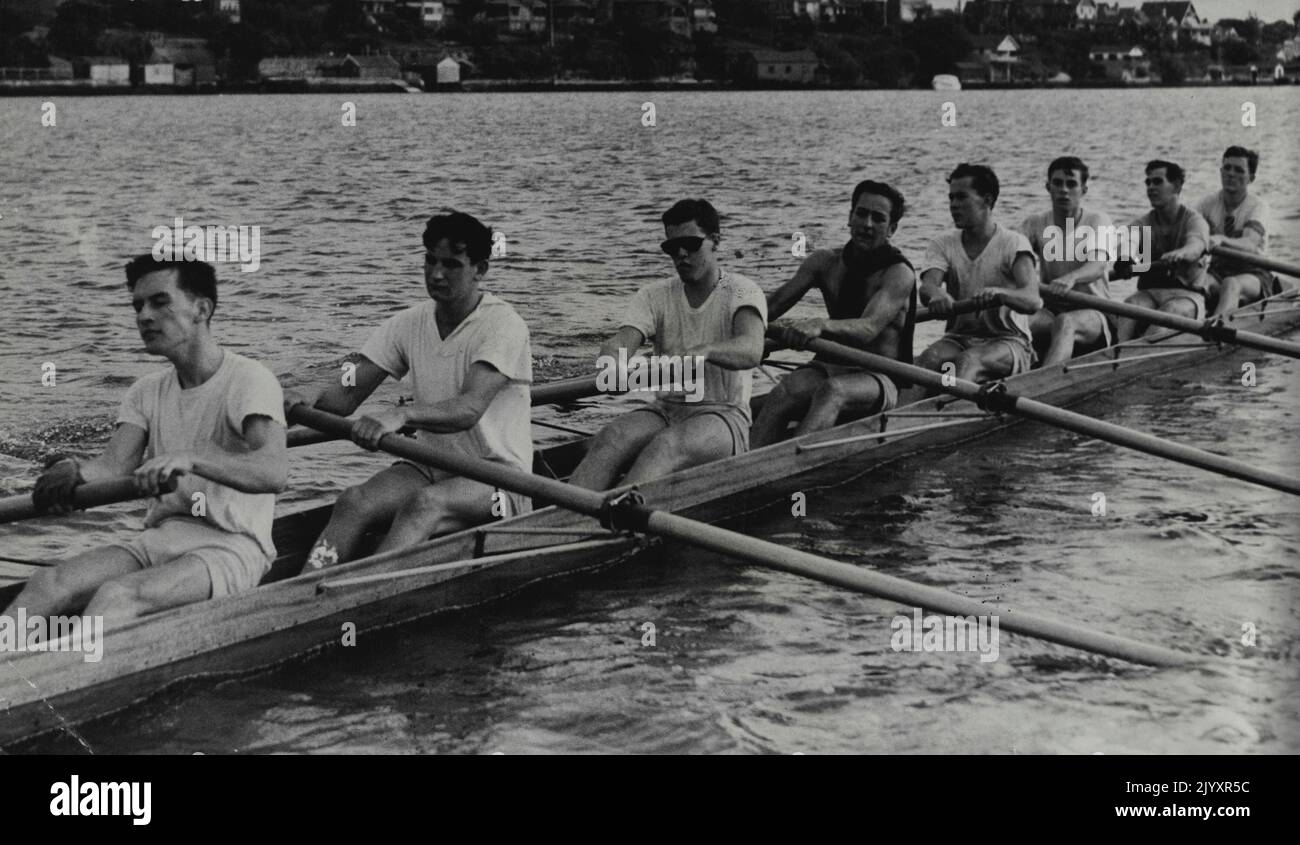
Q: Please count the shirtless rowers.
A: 1